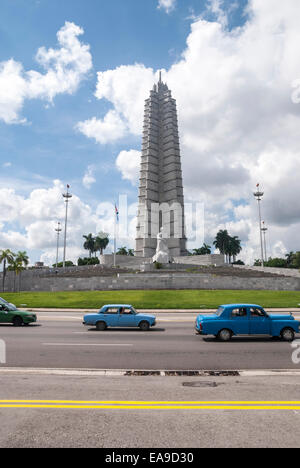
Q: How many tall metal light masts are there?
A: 4